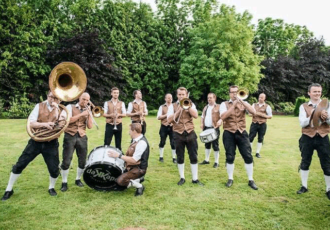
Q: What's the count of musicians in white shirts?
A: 11